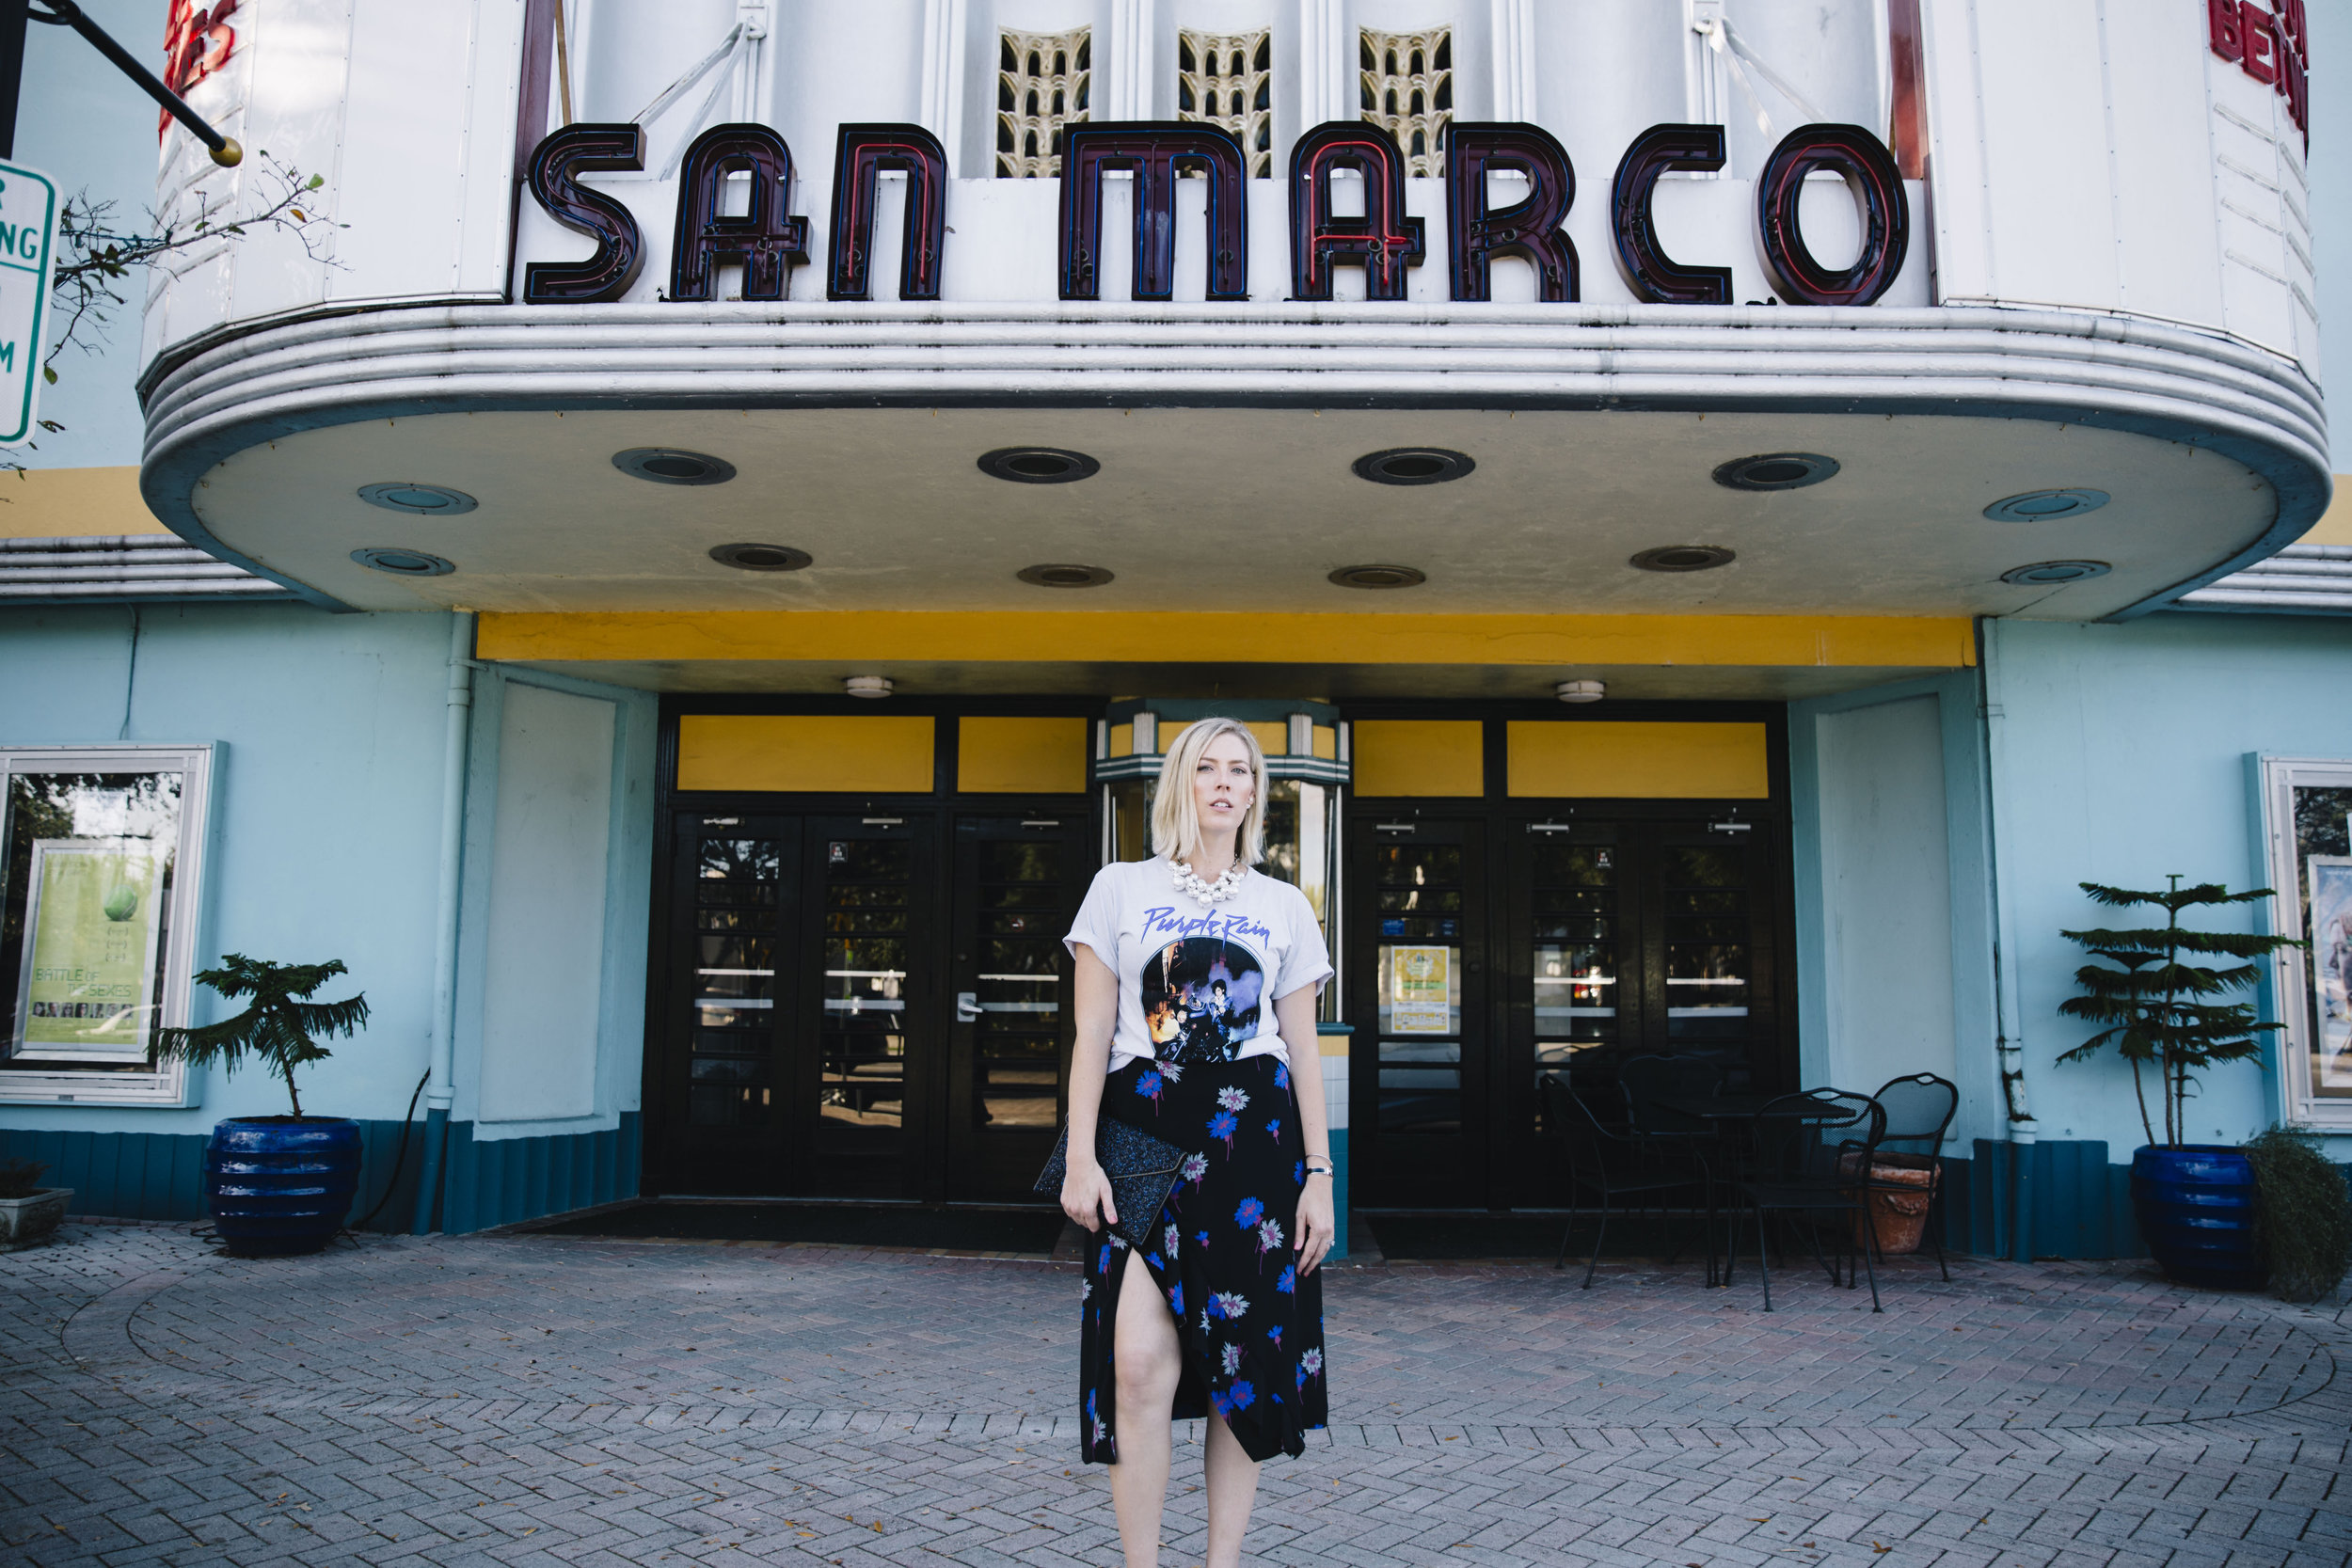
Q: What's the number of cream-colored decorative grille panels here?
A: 3